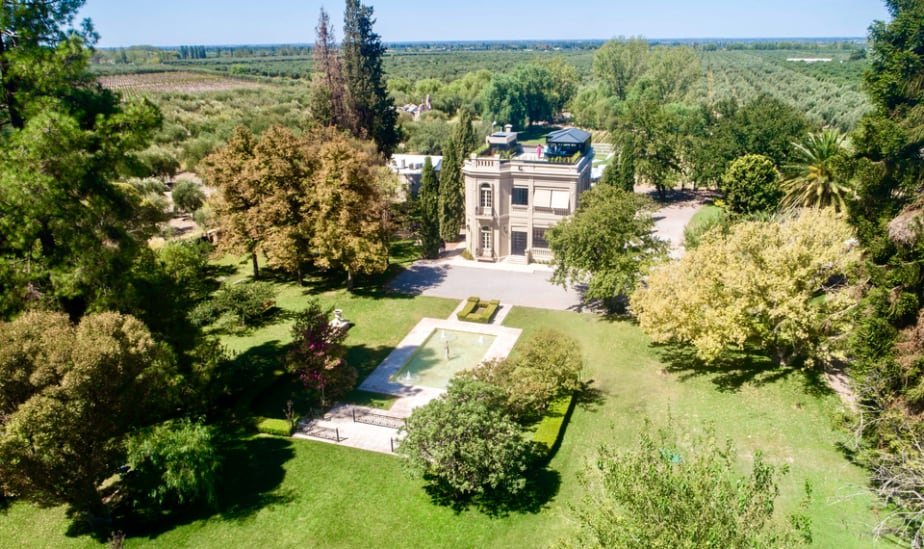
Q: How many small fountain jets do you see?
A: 3